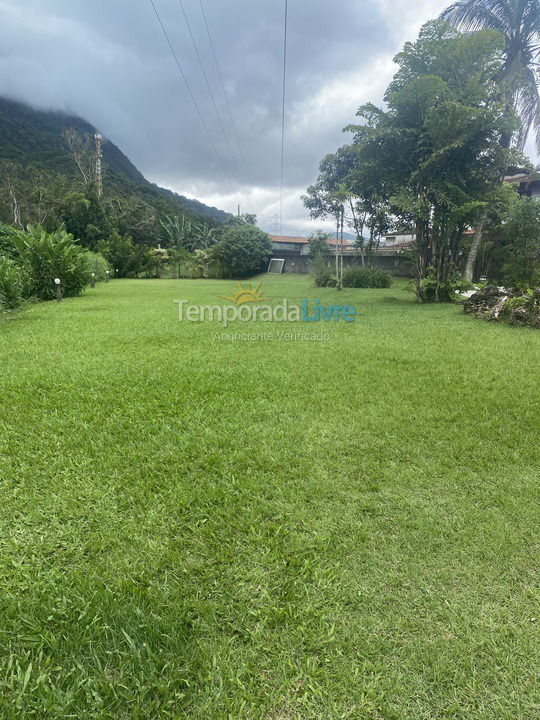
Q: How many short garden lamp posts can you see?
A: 4